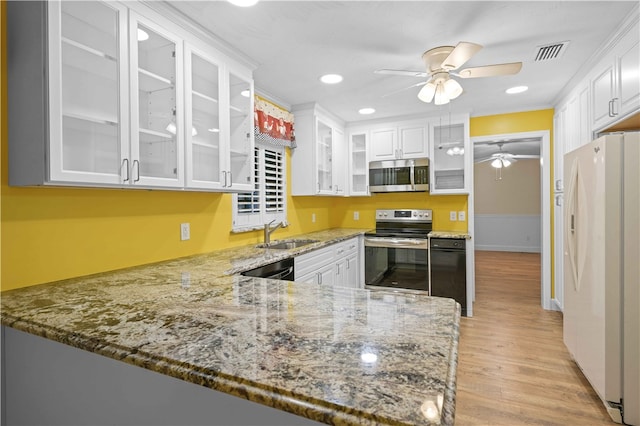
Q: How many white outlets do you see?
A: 5